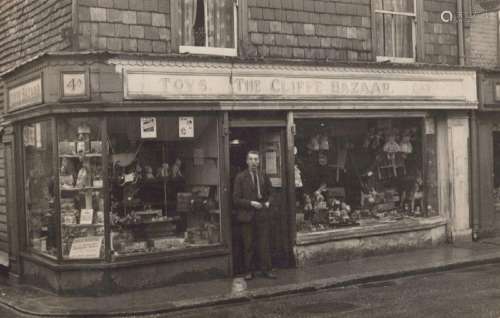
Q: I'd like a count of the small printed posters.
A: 2